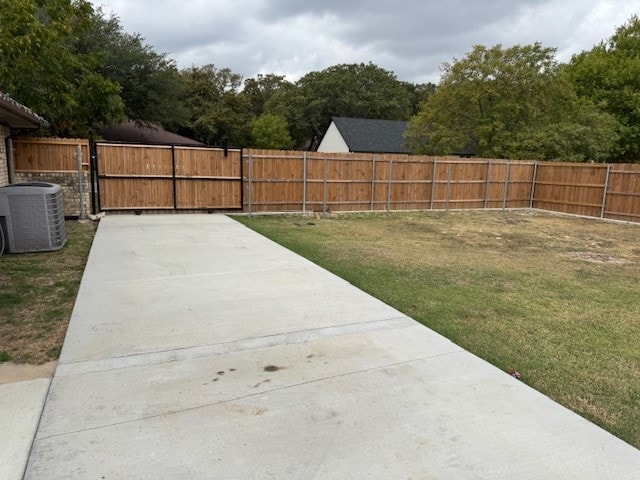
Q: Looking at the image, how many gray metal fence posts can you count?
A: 12